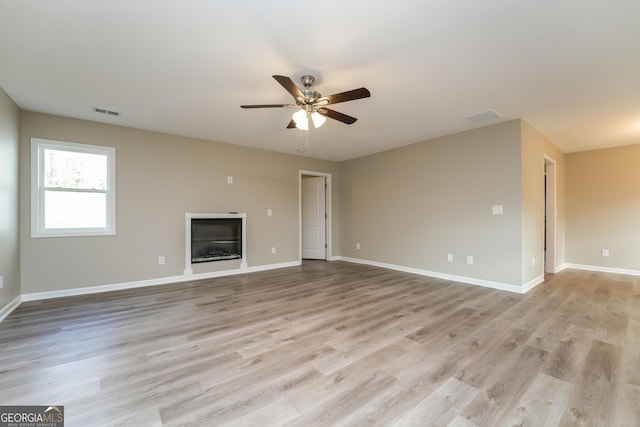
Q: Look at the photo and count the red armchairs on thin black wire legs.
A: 0